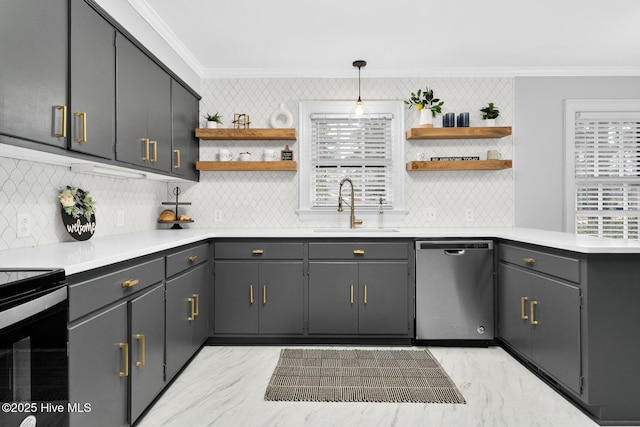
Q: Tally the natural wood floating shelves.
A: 4